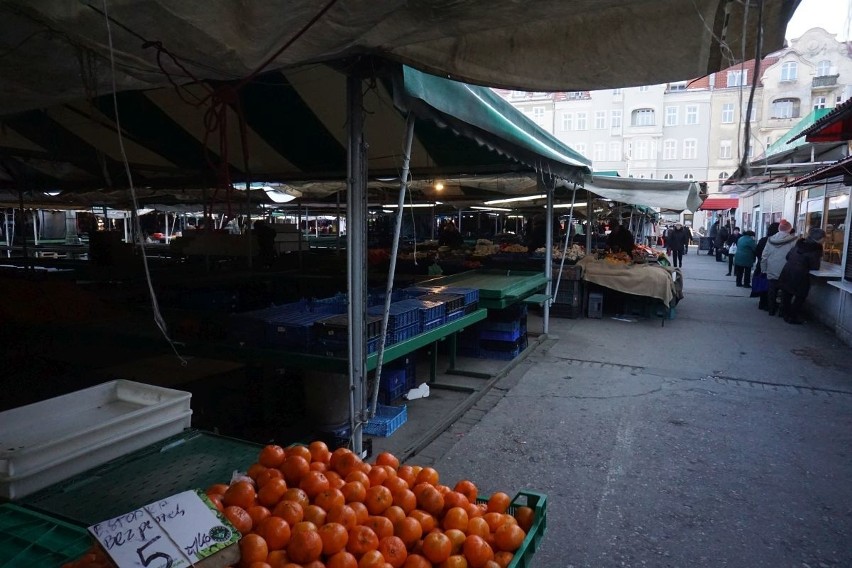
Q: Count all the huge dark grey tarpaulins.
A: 1